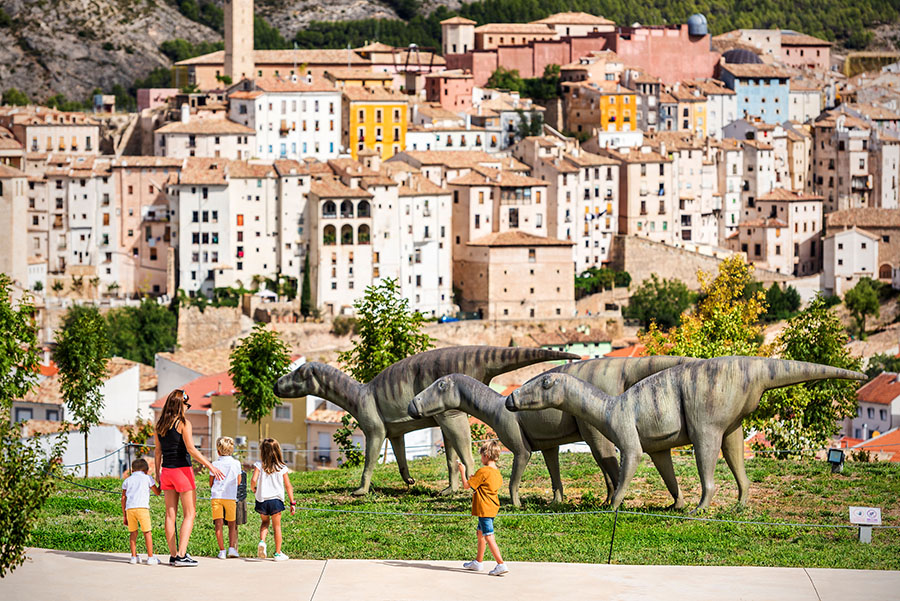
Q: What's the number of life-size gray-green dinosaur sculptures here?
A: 3